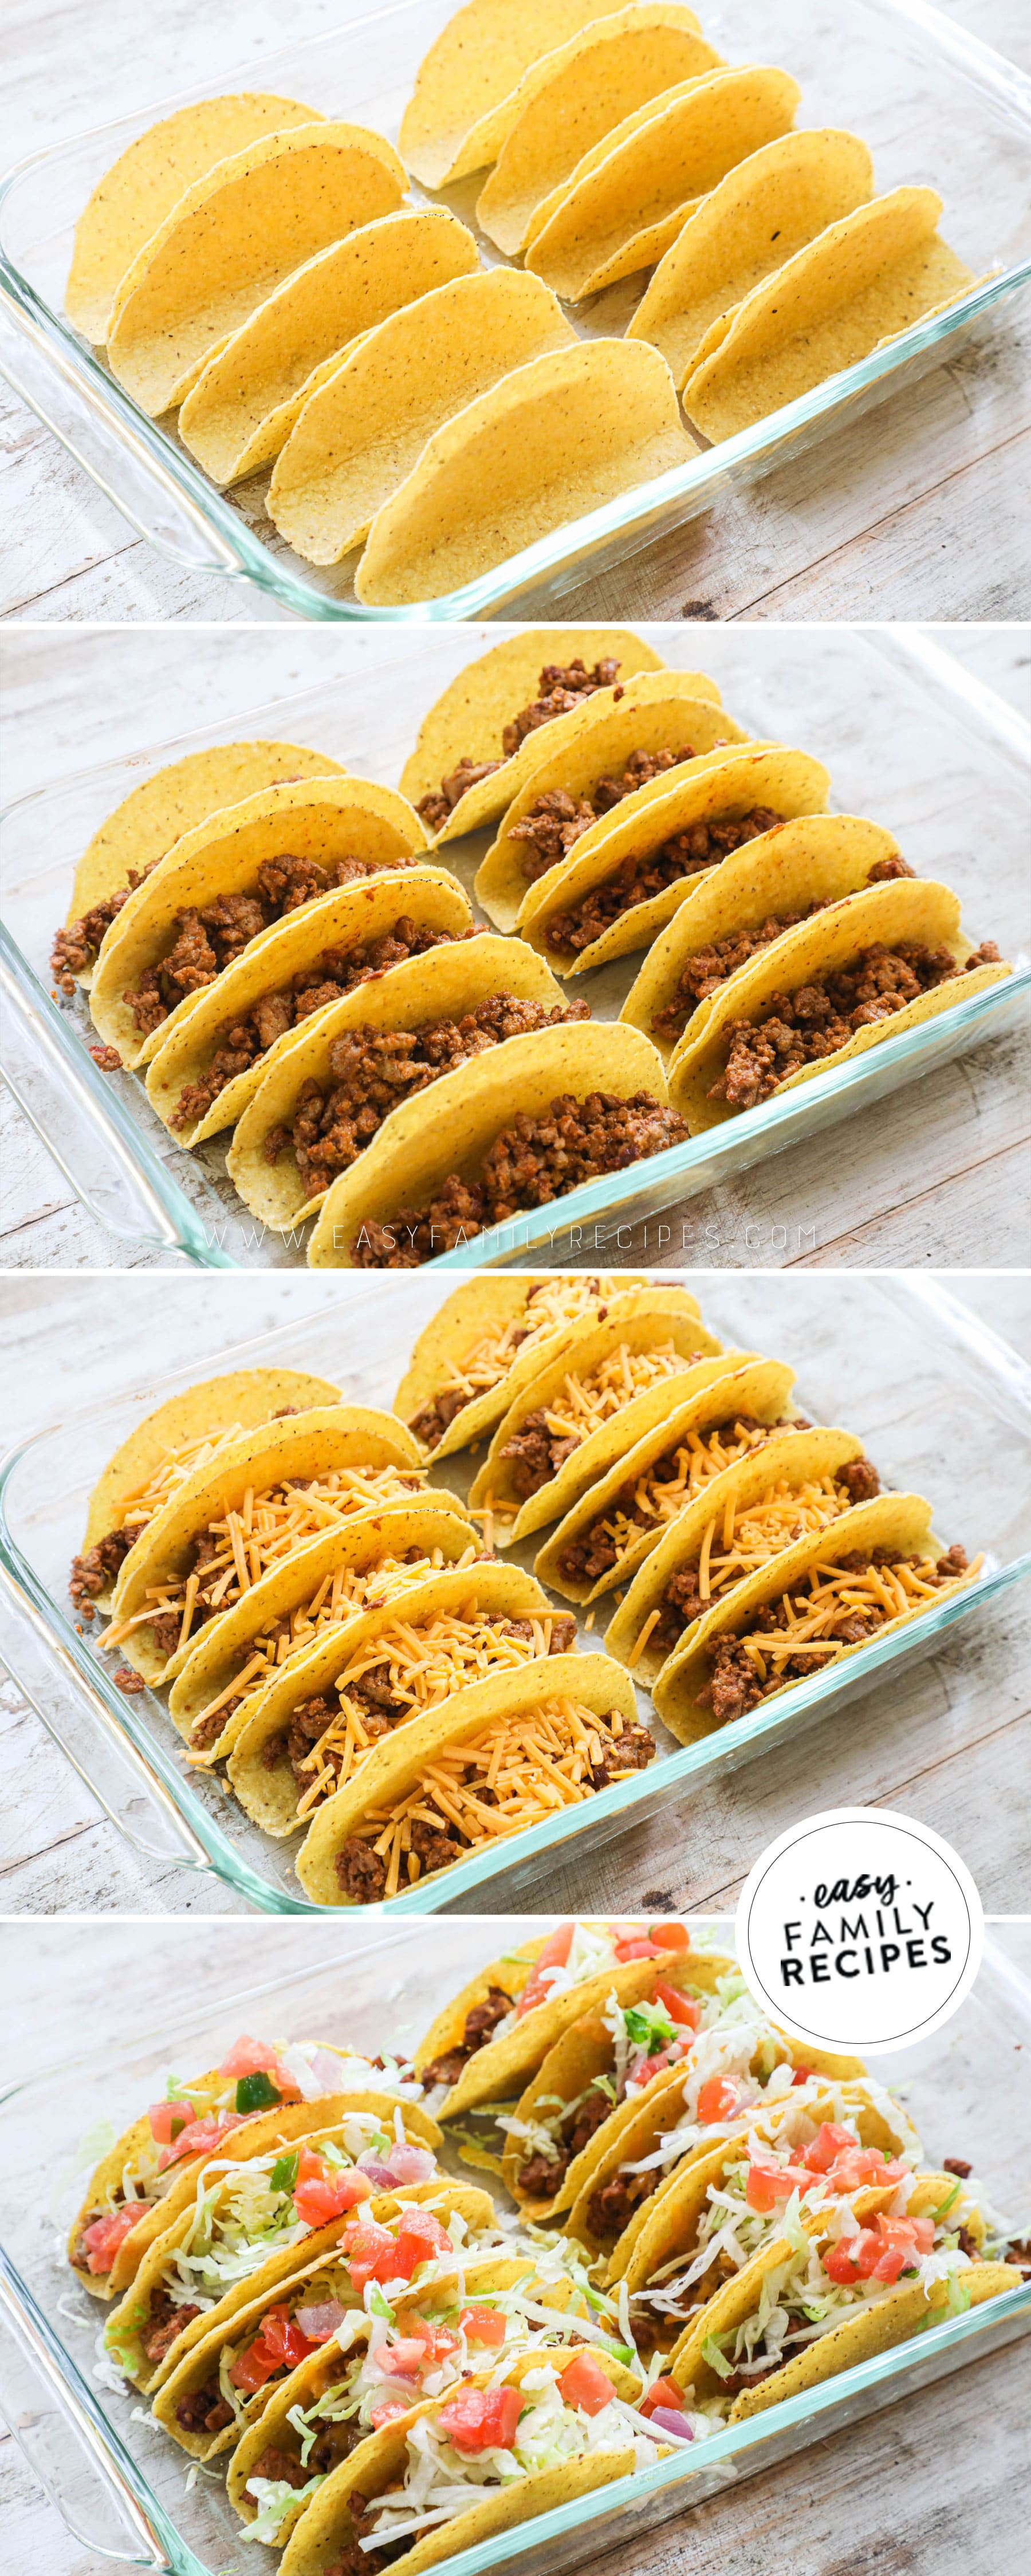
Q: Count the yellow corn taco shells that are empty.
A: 10